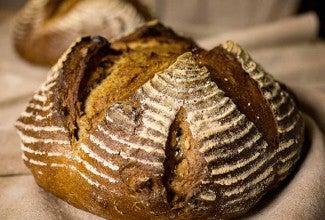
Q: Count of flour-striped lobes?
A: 3